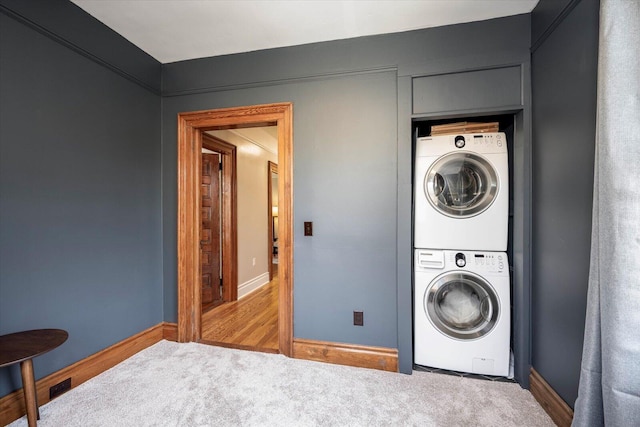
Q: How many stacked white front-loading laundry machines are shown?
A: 2